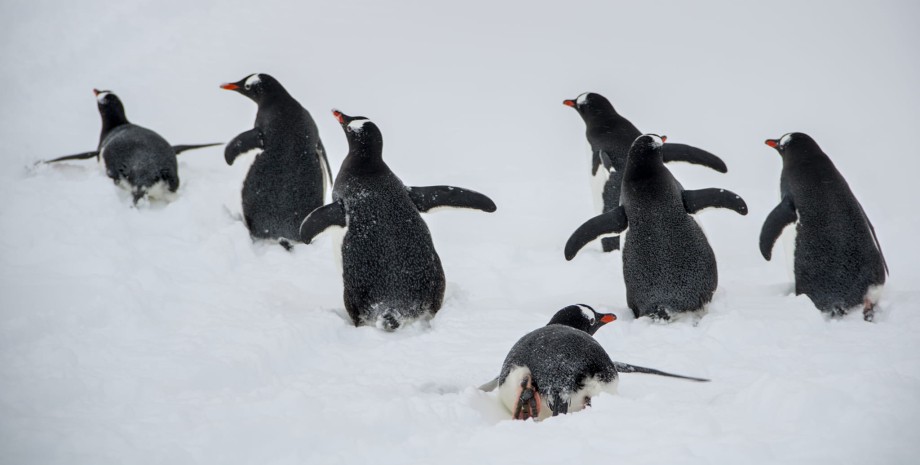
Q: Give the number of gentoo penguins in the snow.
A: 7